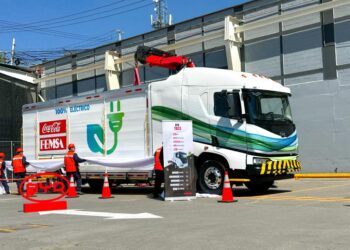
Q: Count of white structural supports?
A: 2